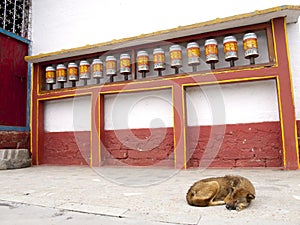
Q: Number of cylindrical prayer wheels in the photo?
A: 14